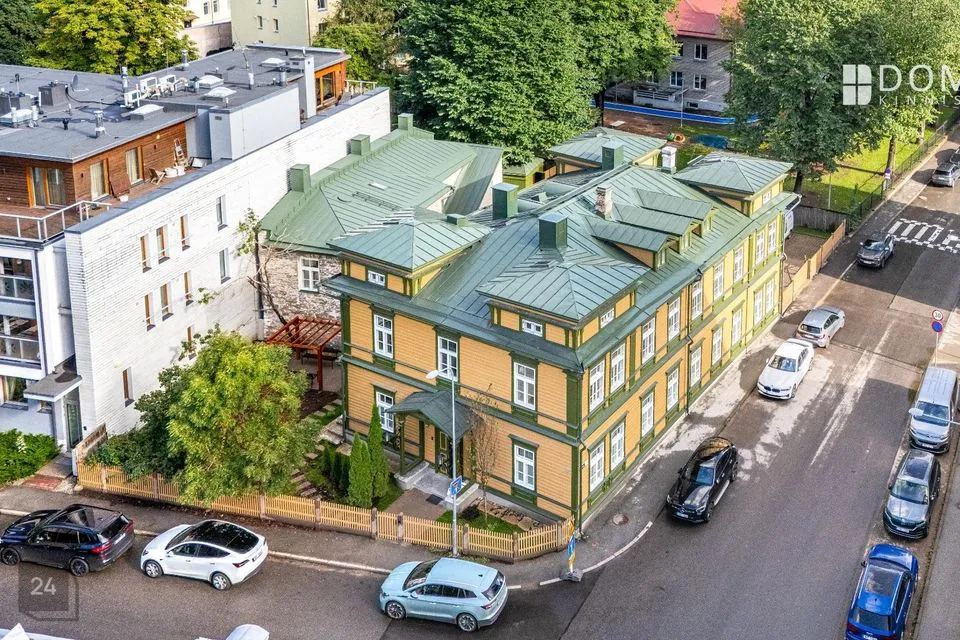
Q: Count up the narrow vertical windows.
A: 10